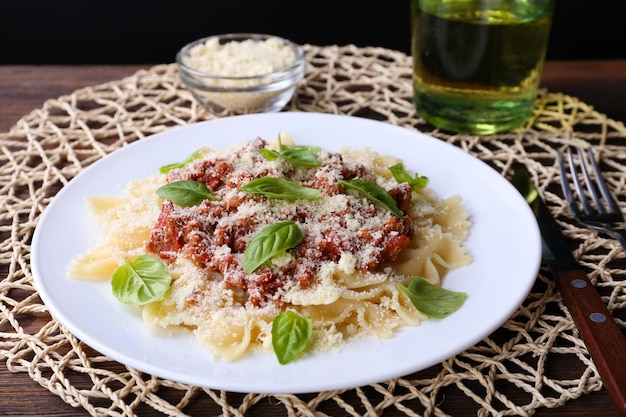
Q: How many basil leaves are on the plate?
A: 10